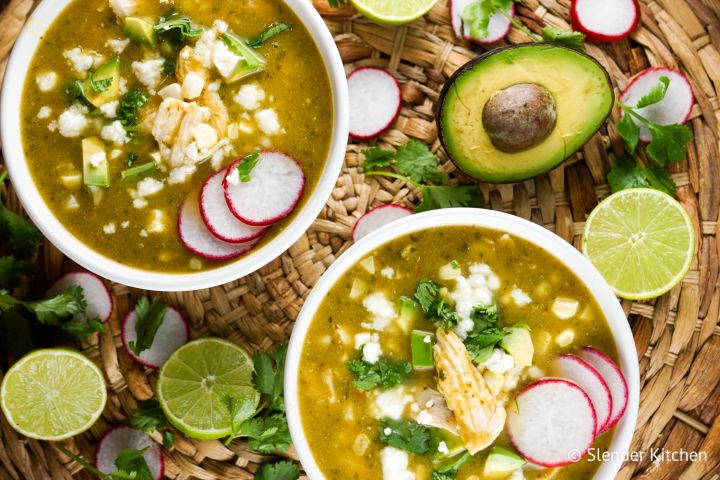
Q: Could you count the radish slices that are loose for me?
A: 8